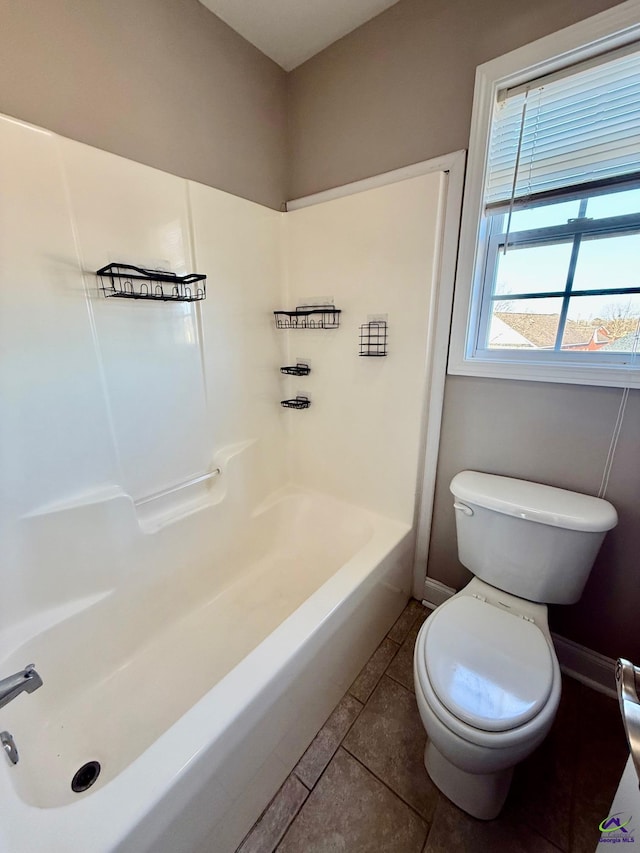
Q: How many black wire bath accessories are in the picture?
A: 5